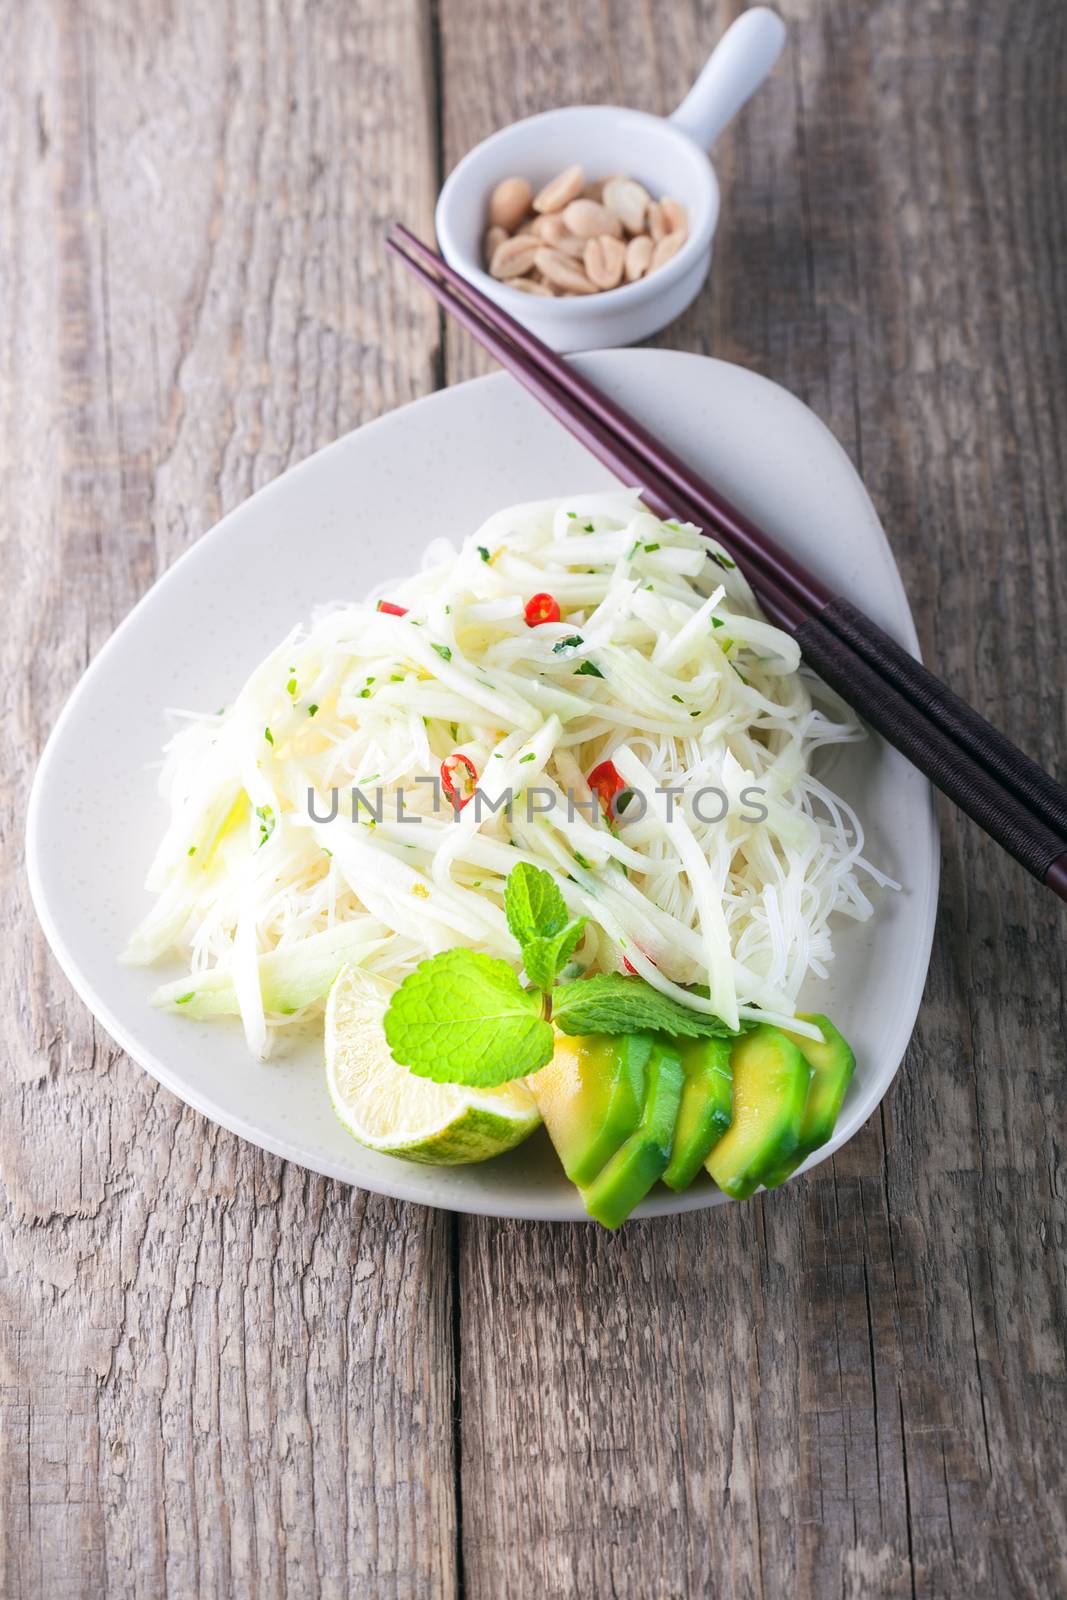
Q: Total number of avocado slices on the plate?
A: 5